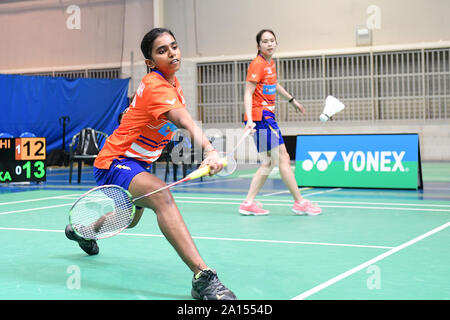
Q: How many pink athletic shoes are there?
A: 2